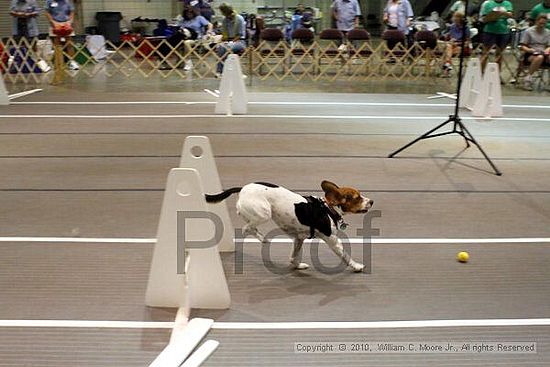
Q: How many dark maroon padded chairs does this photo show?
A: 6